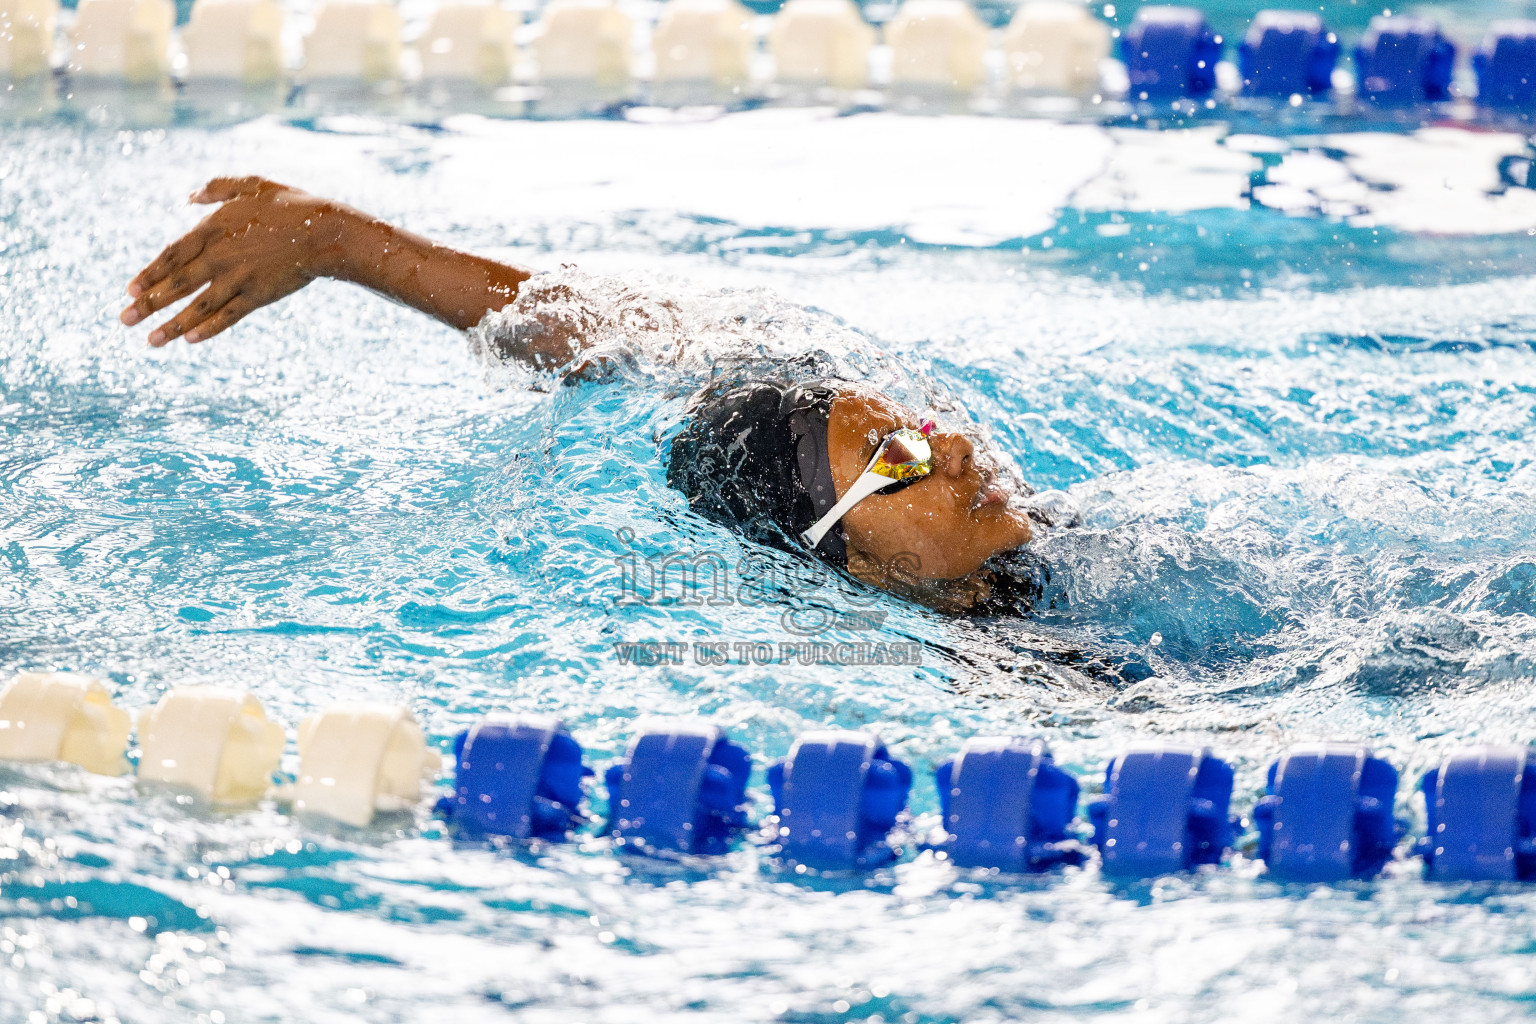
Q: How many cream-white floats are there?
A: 13